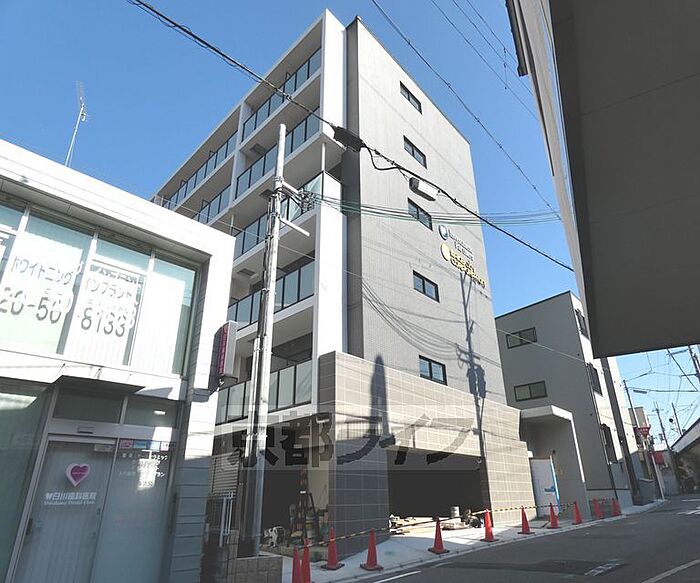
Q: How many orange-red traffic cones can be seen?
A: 11